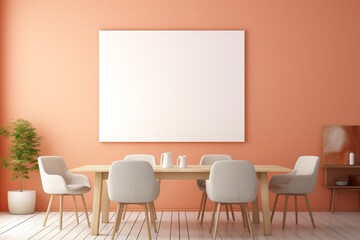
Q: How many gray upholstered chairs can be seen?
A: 6